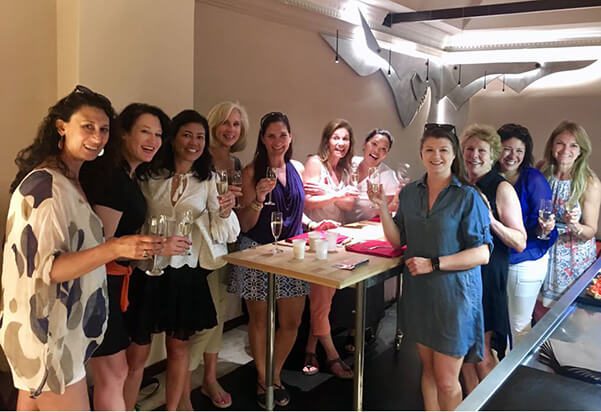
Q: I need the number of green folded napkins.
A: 0